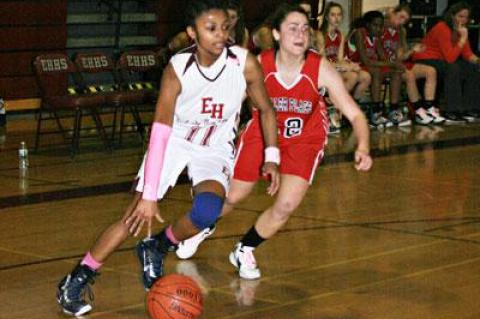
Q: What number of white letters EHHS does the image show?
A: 3